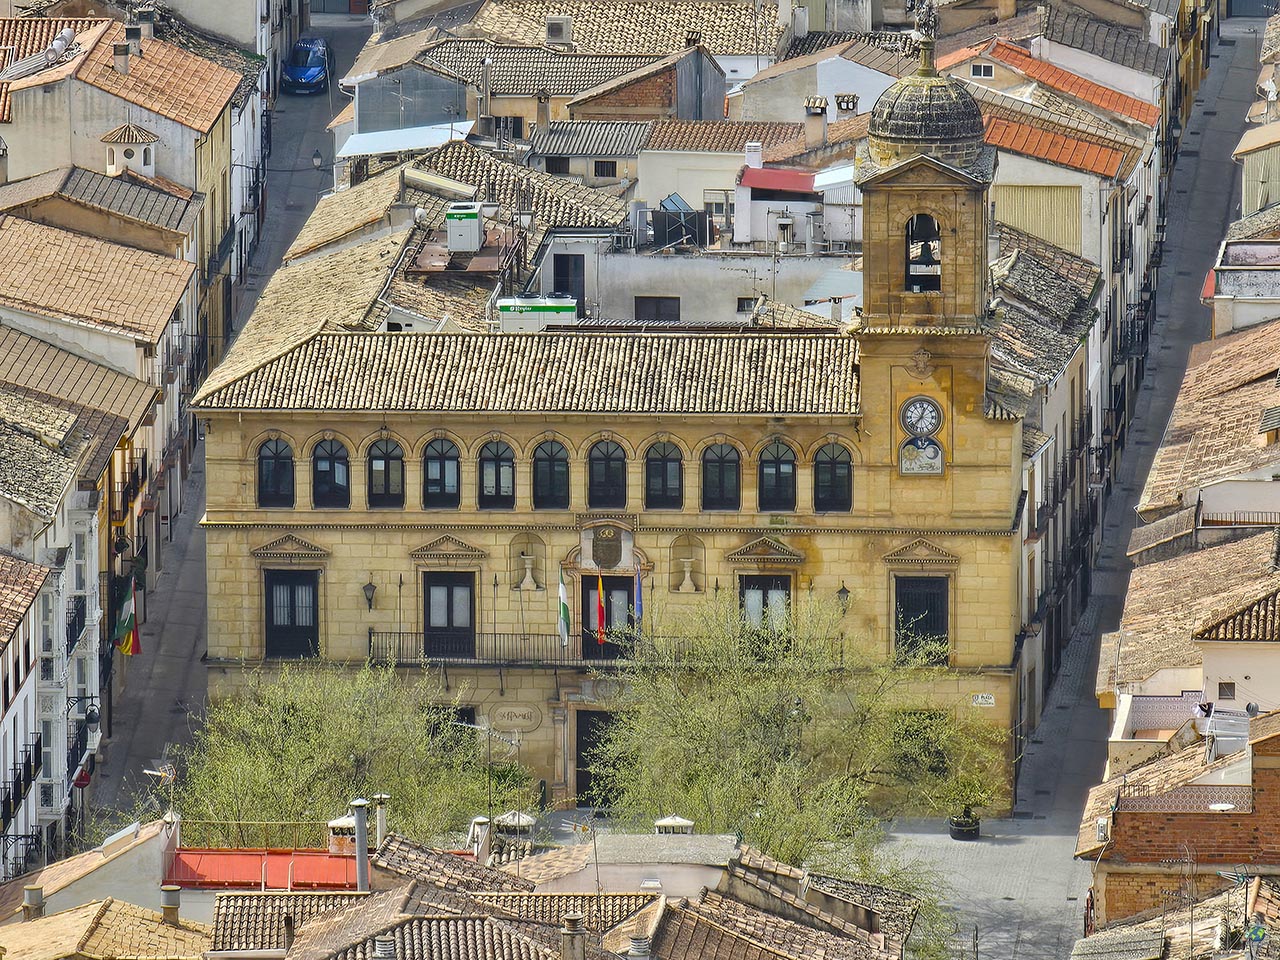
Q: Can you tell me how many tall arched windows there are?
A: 11